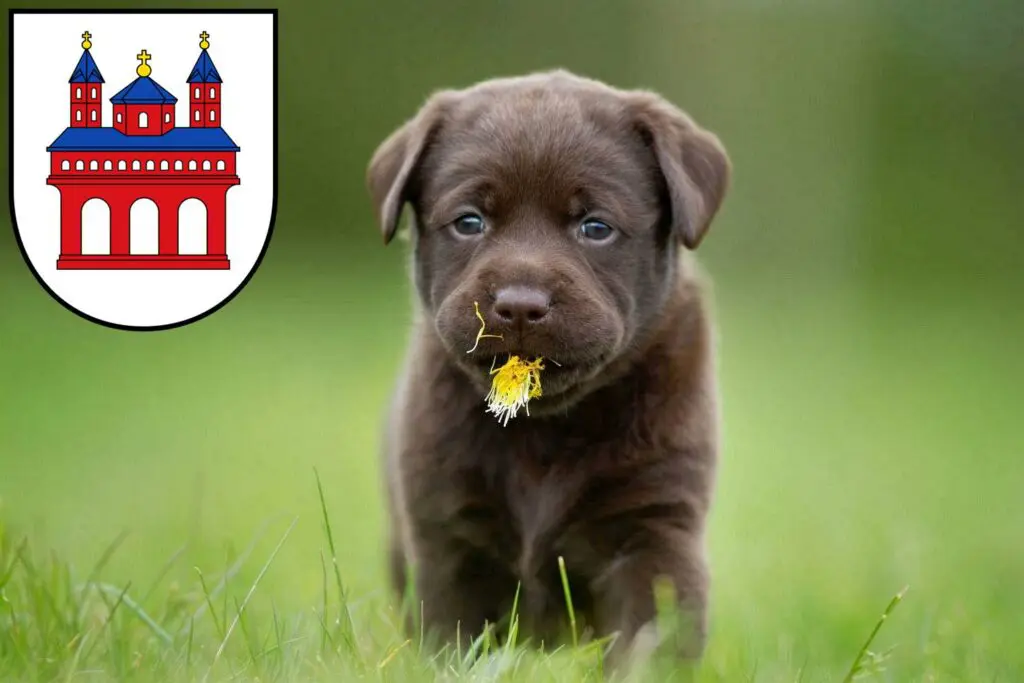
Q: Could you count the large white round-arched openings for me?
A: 3